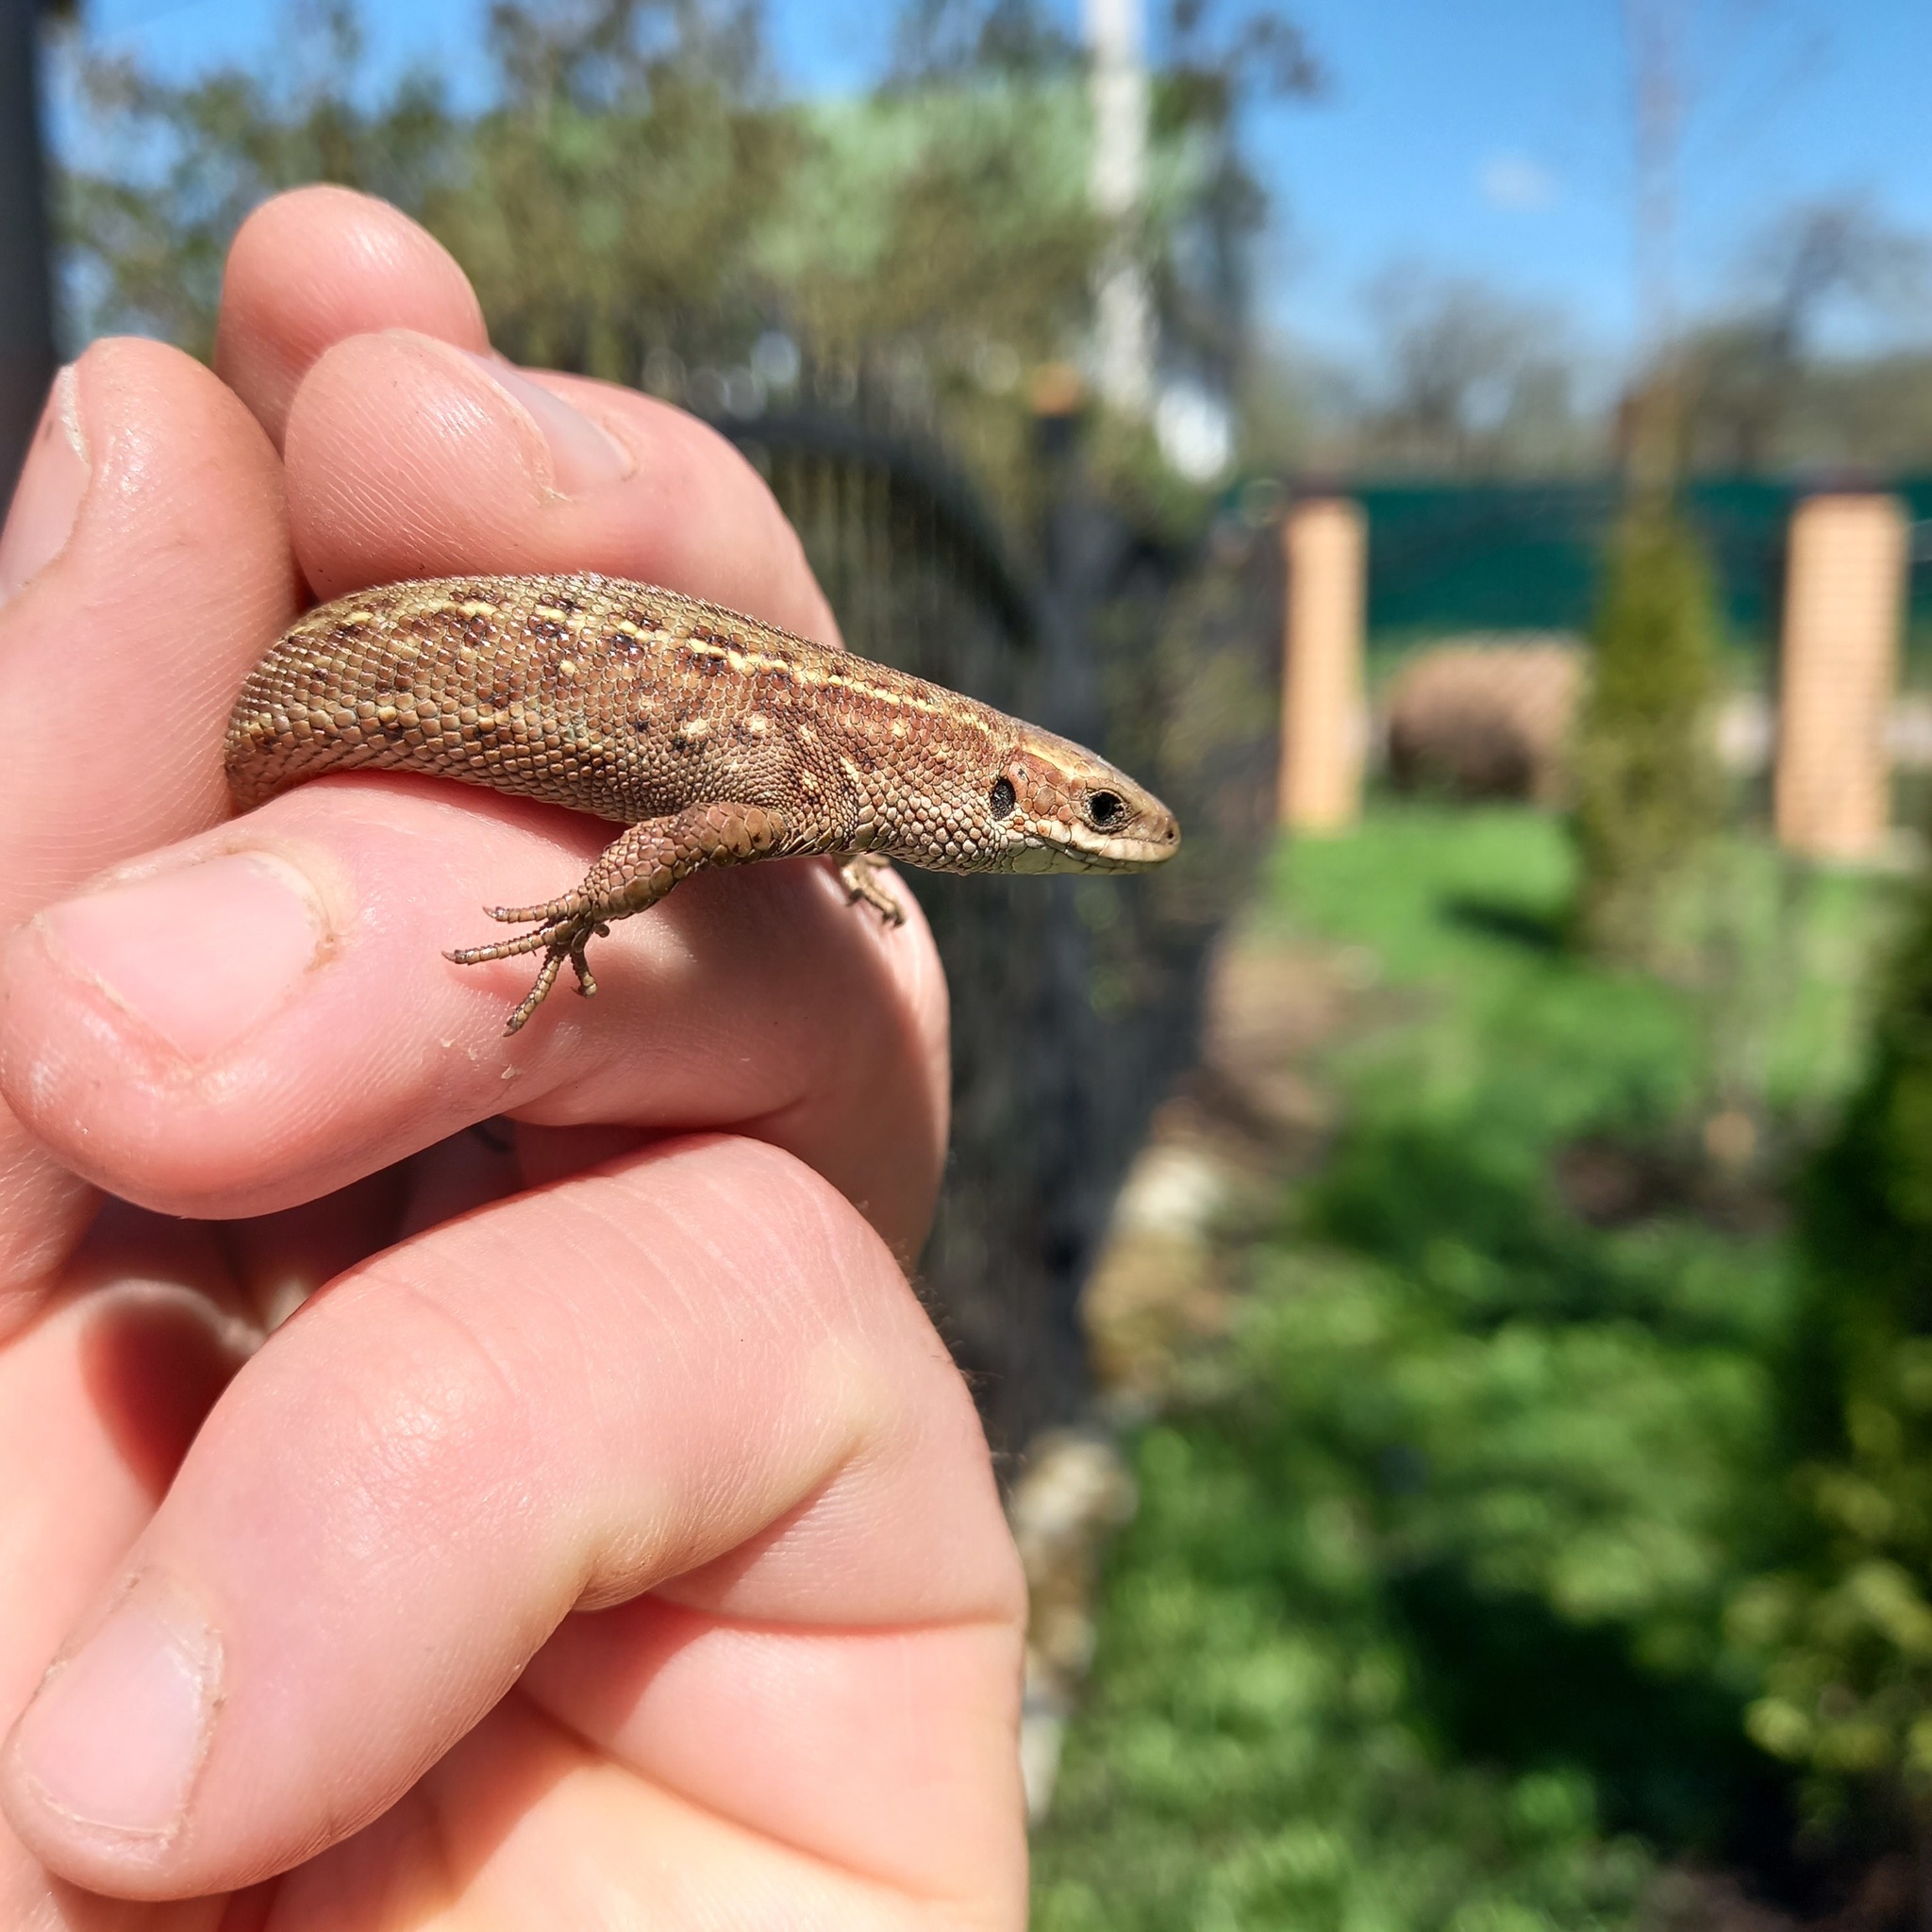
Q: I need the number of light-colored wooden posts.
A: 2